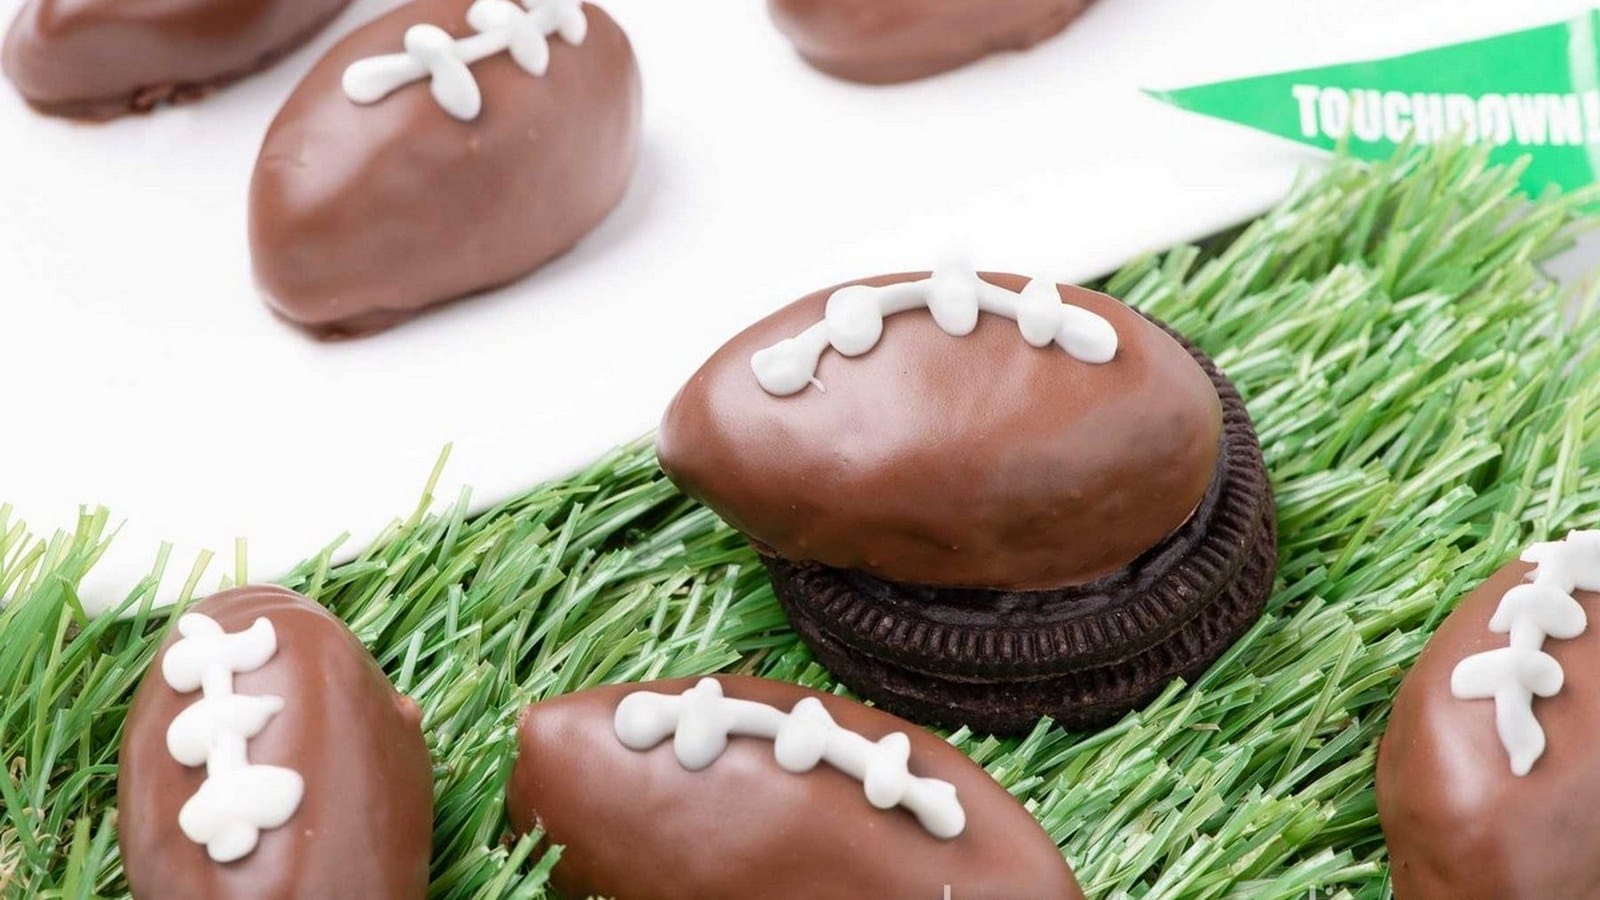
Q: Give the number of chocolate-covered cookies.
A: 7